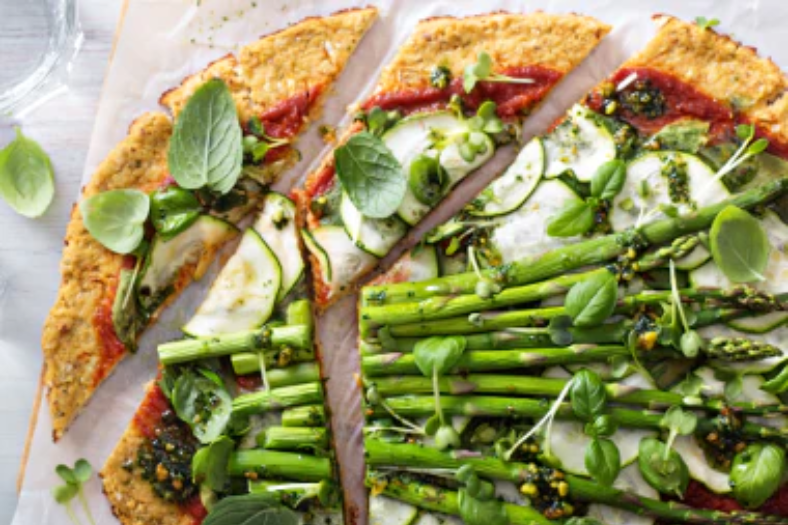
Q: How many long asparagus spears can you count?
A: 9